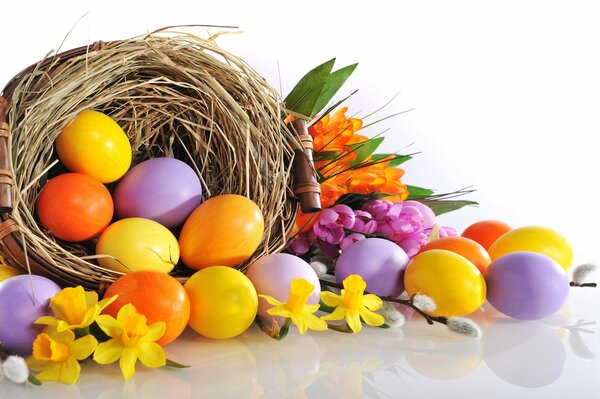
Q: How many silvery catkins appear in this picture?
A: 6